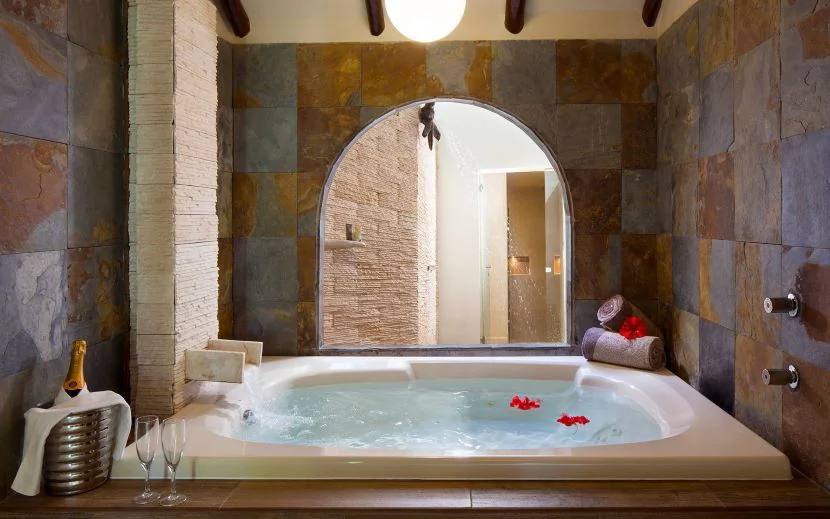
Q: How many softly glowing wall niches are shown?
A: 2